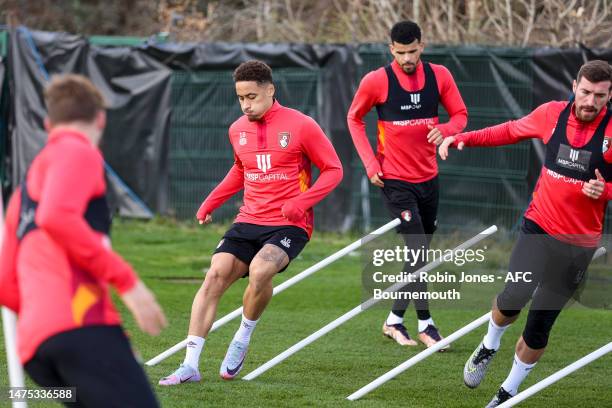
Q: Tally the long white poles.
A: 5